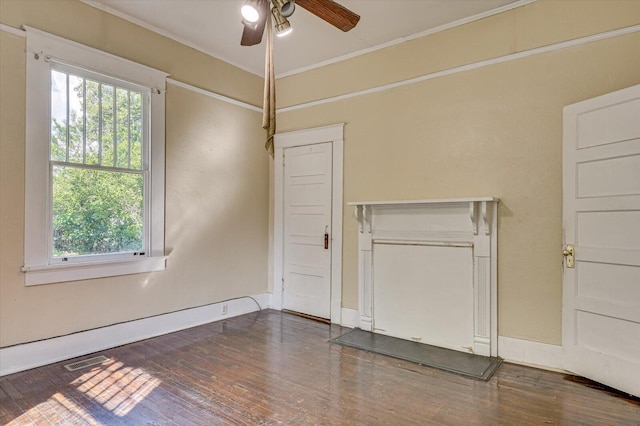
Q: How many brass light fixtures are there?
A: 3